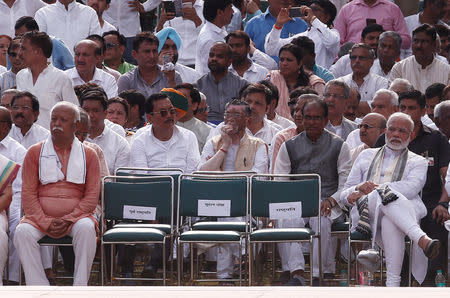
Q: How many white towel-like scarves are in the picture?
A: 1